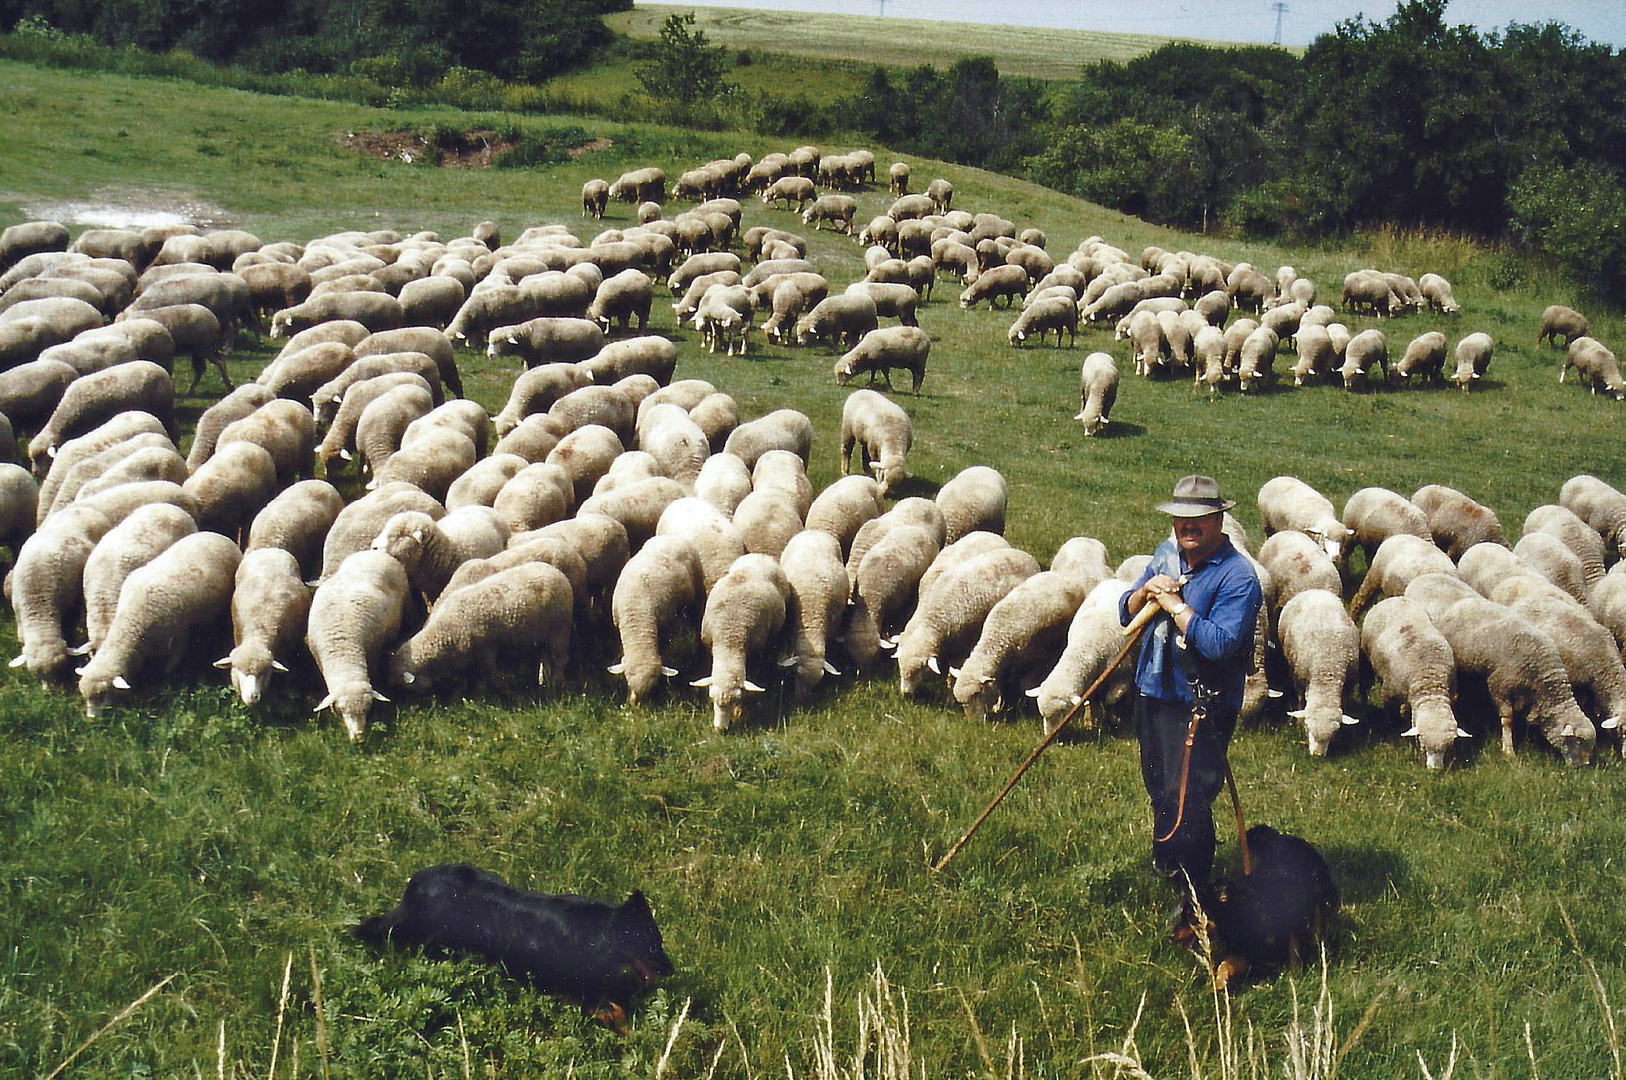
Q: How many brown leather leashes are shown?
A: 2